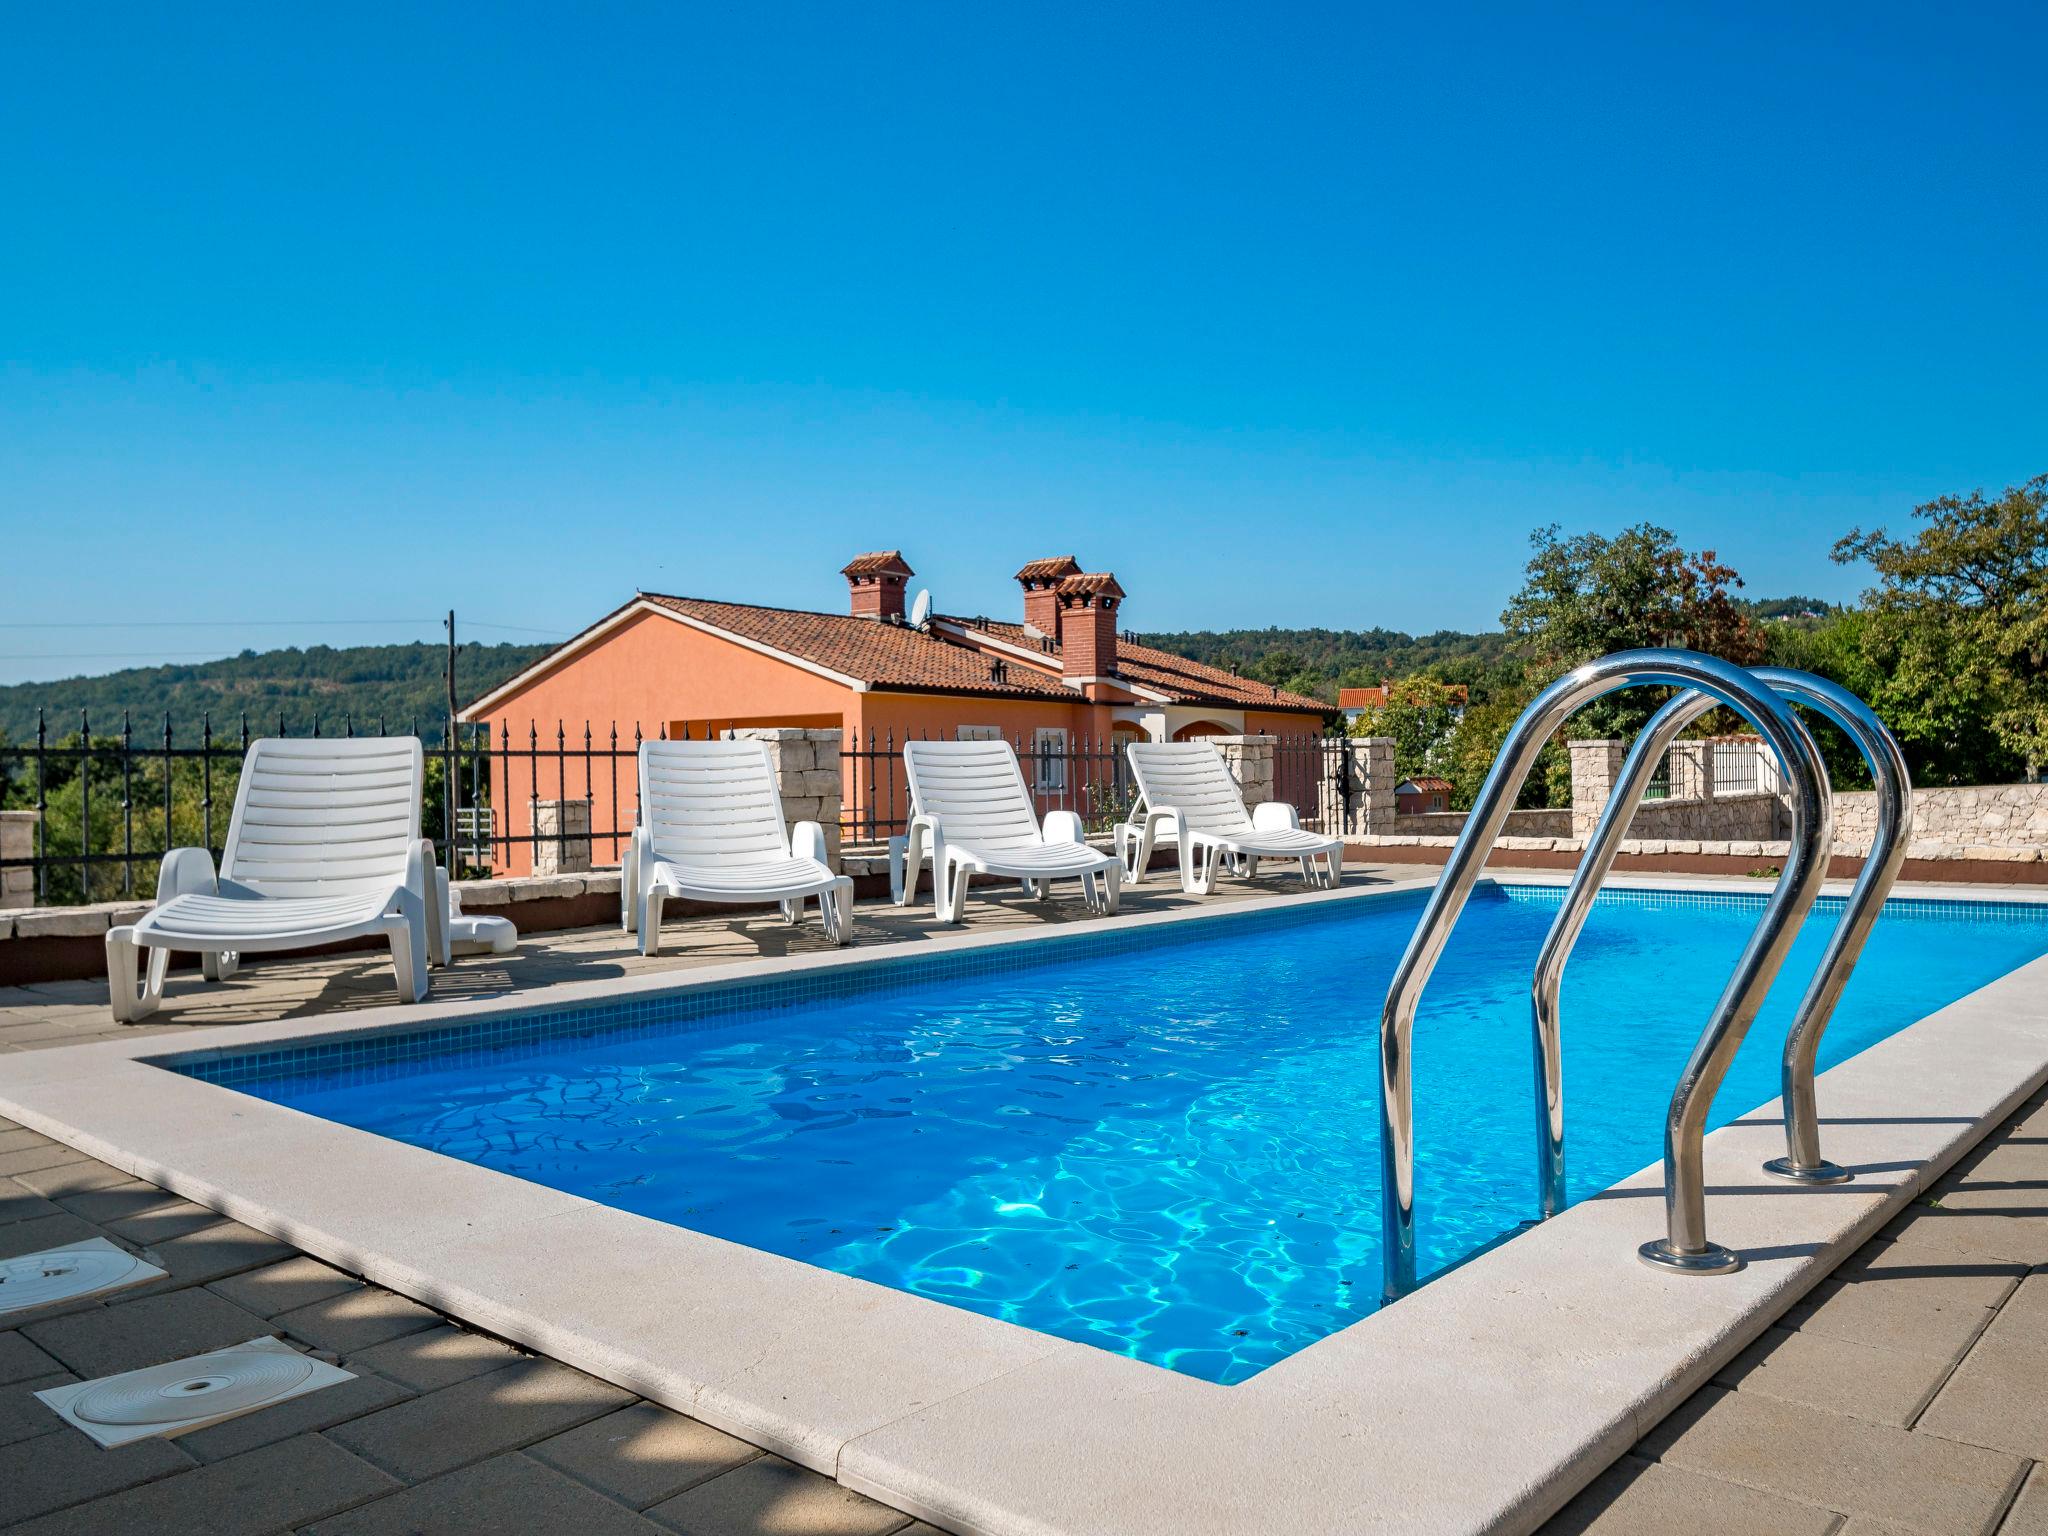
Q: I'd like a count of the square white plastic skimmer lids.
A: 2